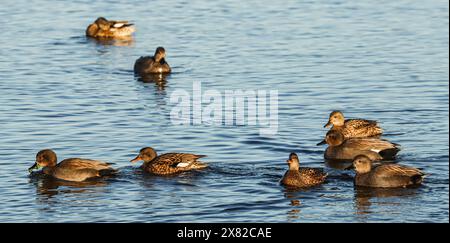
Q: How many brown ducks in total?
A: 8